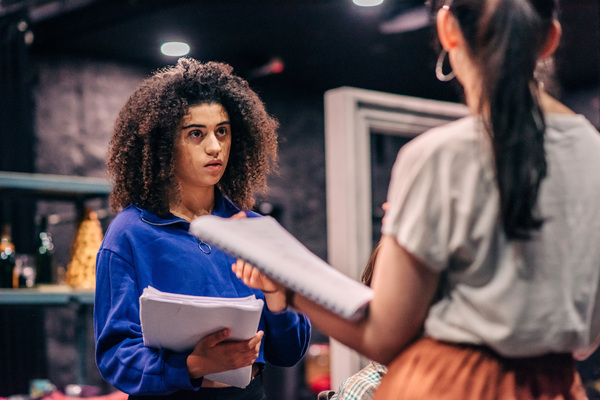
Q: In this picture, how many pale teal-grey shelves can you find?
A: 2